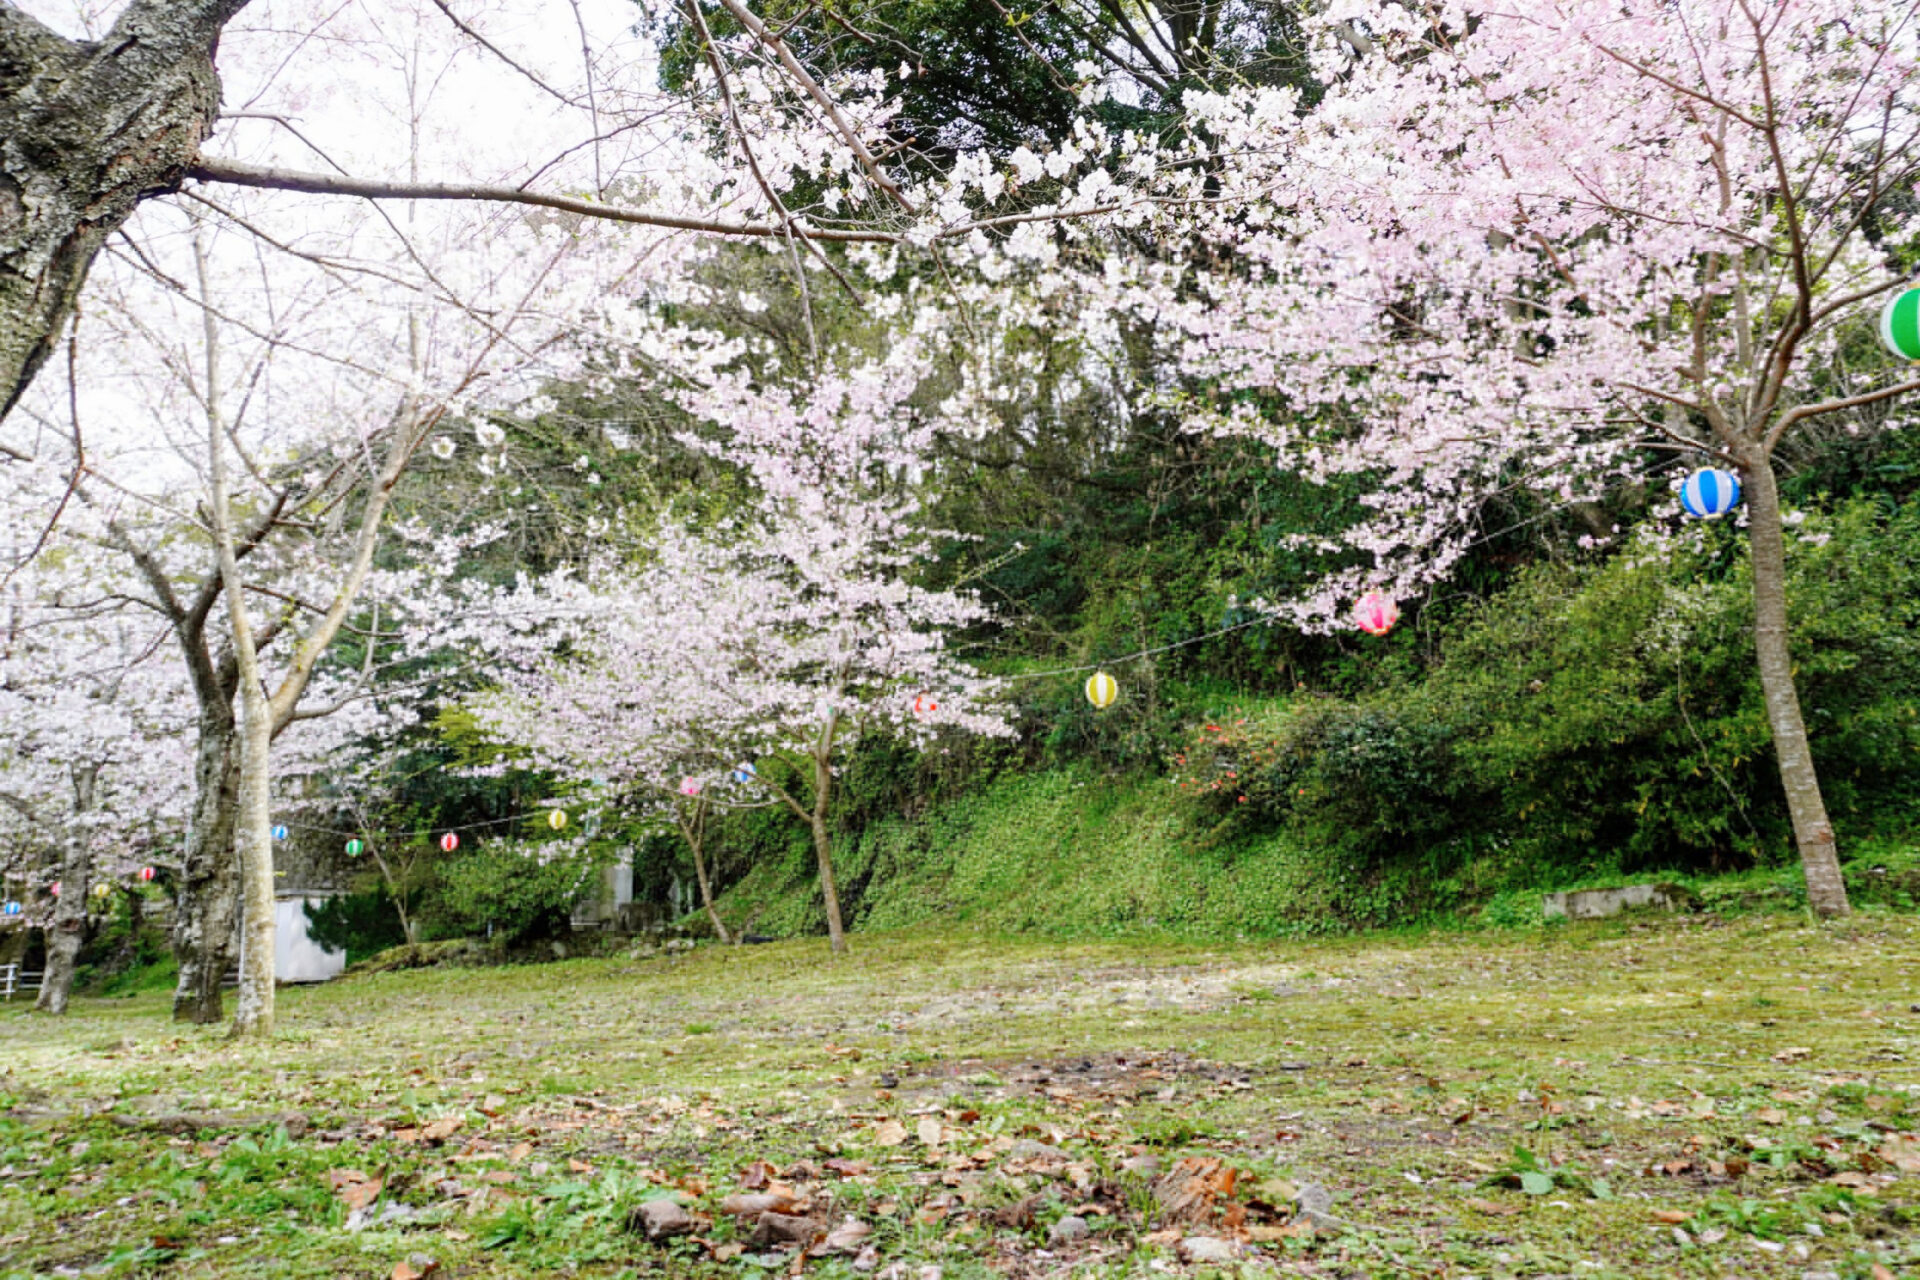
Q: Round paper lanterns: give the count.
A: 15